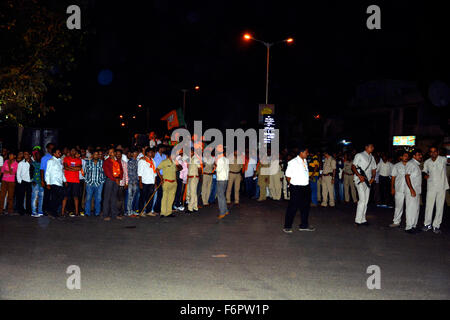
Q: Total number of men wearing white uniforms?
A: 4